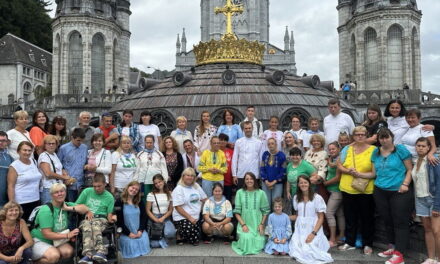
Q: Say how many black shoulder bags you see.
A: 1